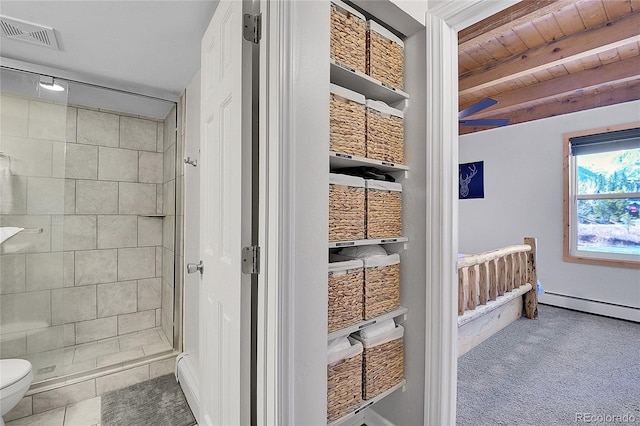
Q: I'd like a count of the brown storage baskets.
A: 10